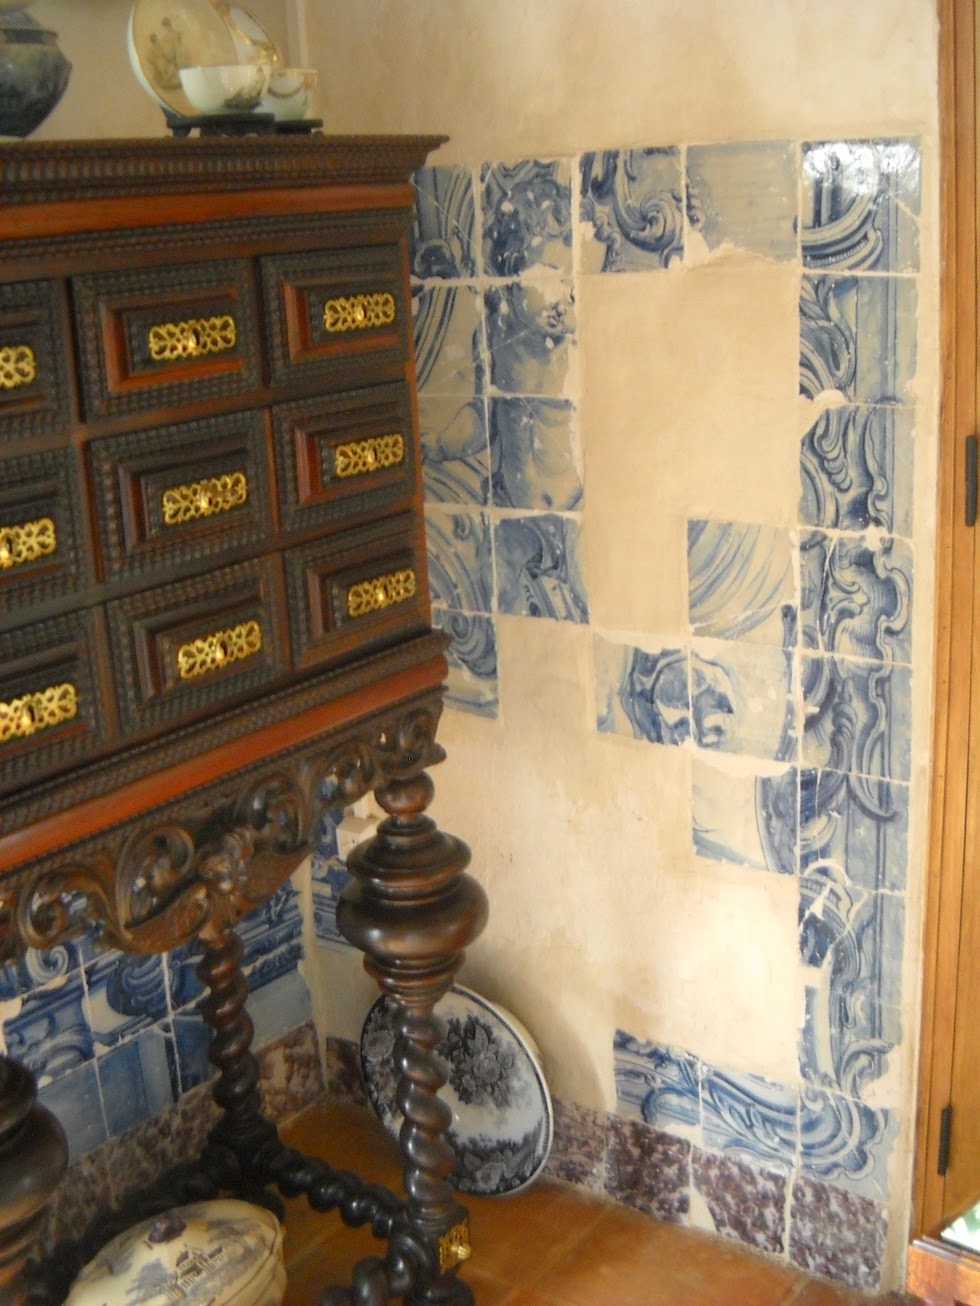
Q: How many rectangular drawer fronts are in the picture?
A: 9